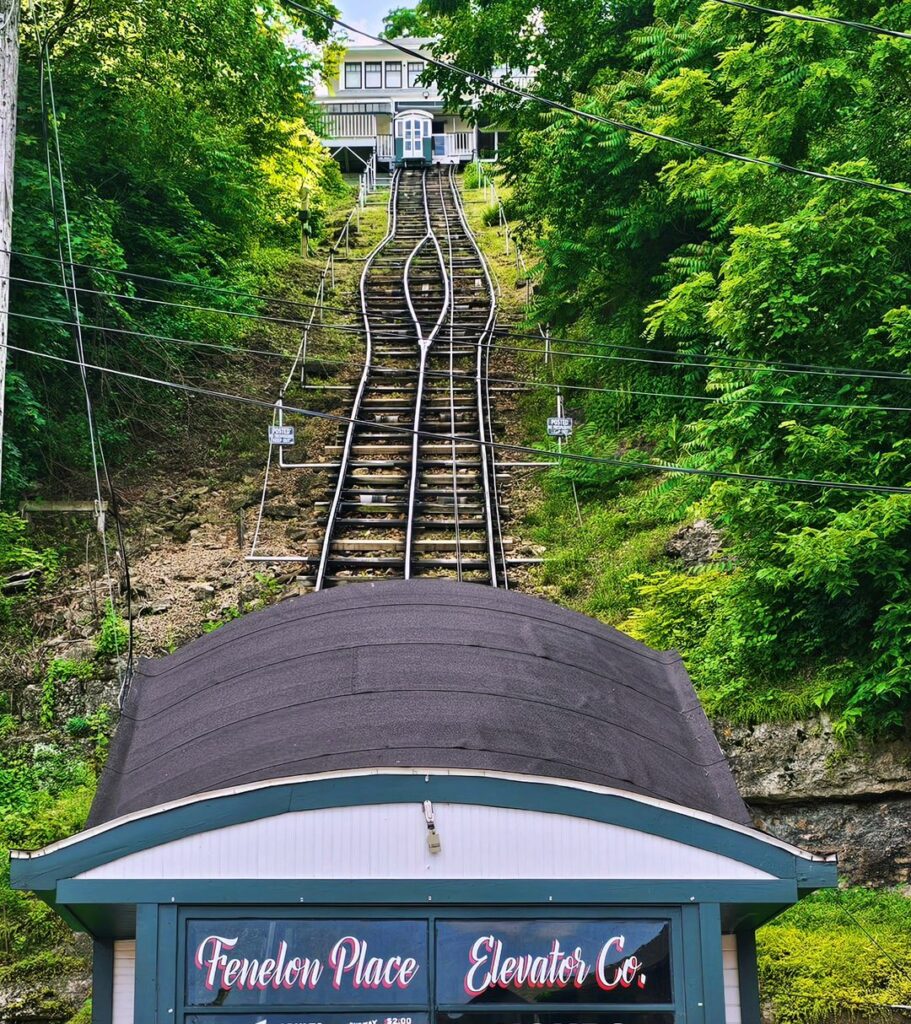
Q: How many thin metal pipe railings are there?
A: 2